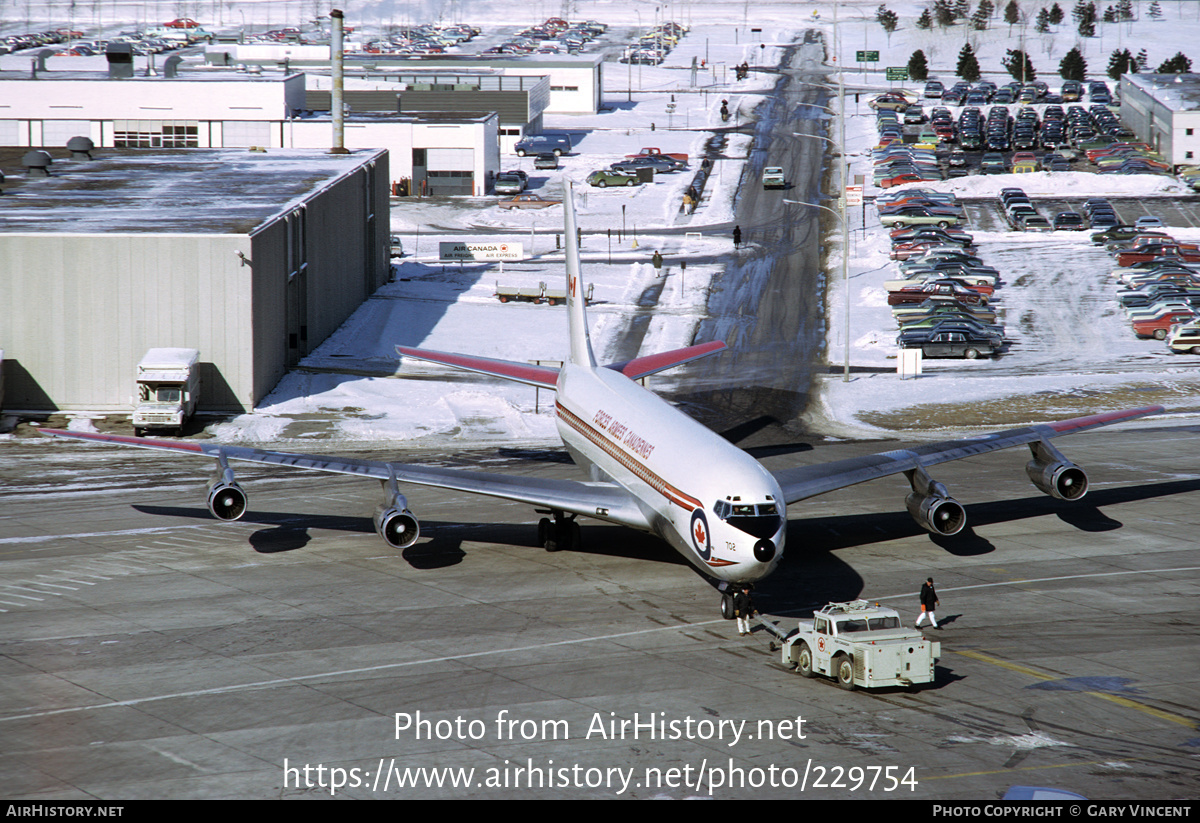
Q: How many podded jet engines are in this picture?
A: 4